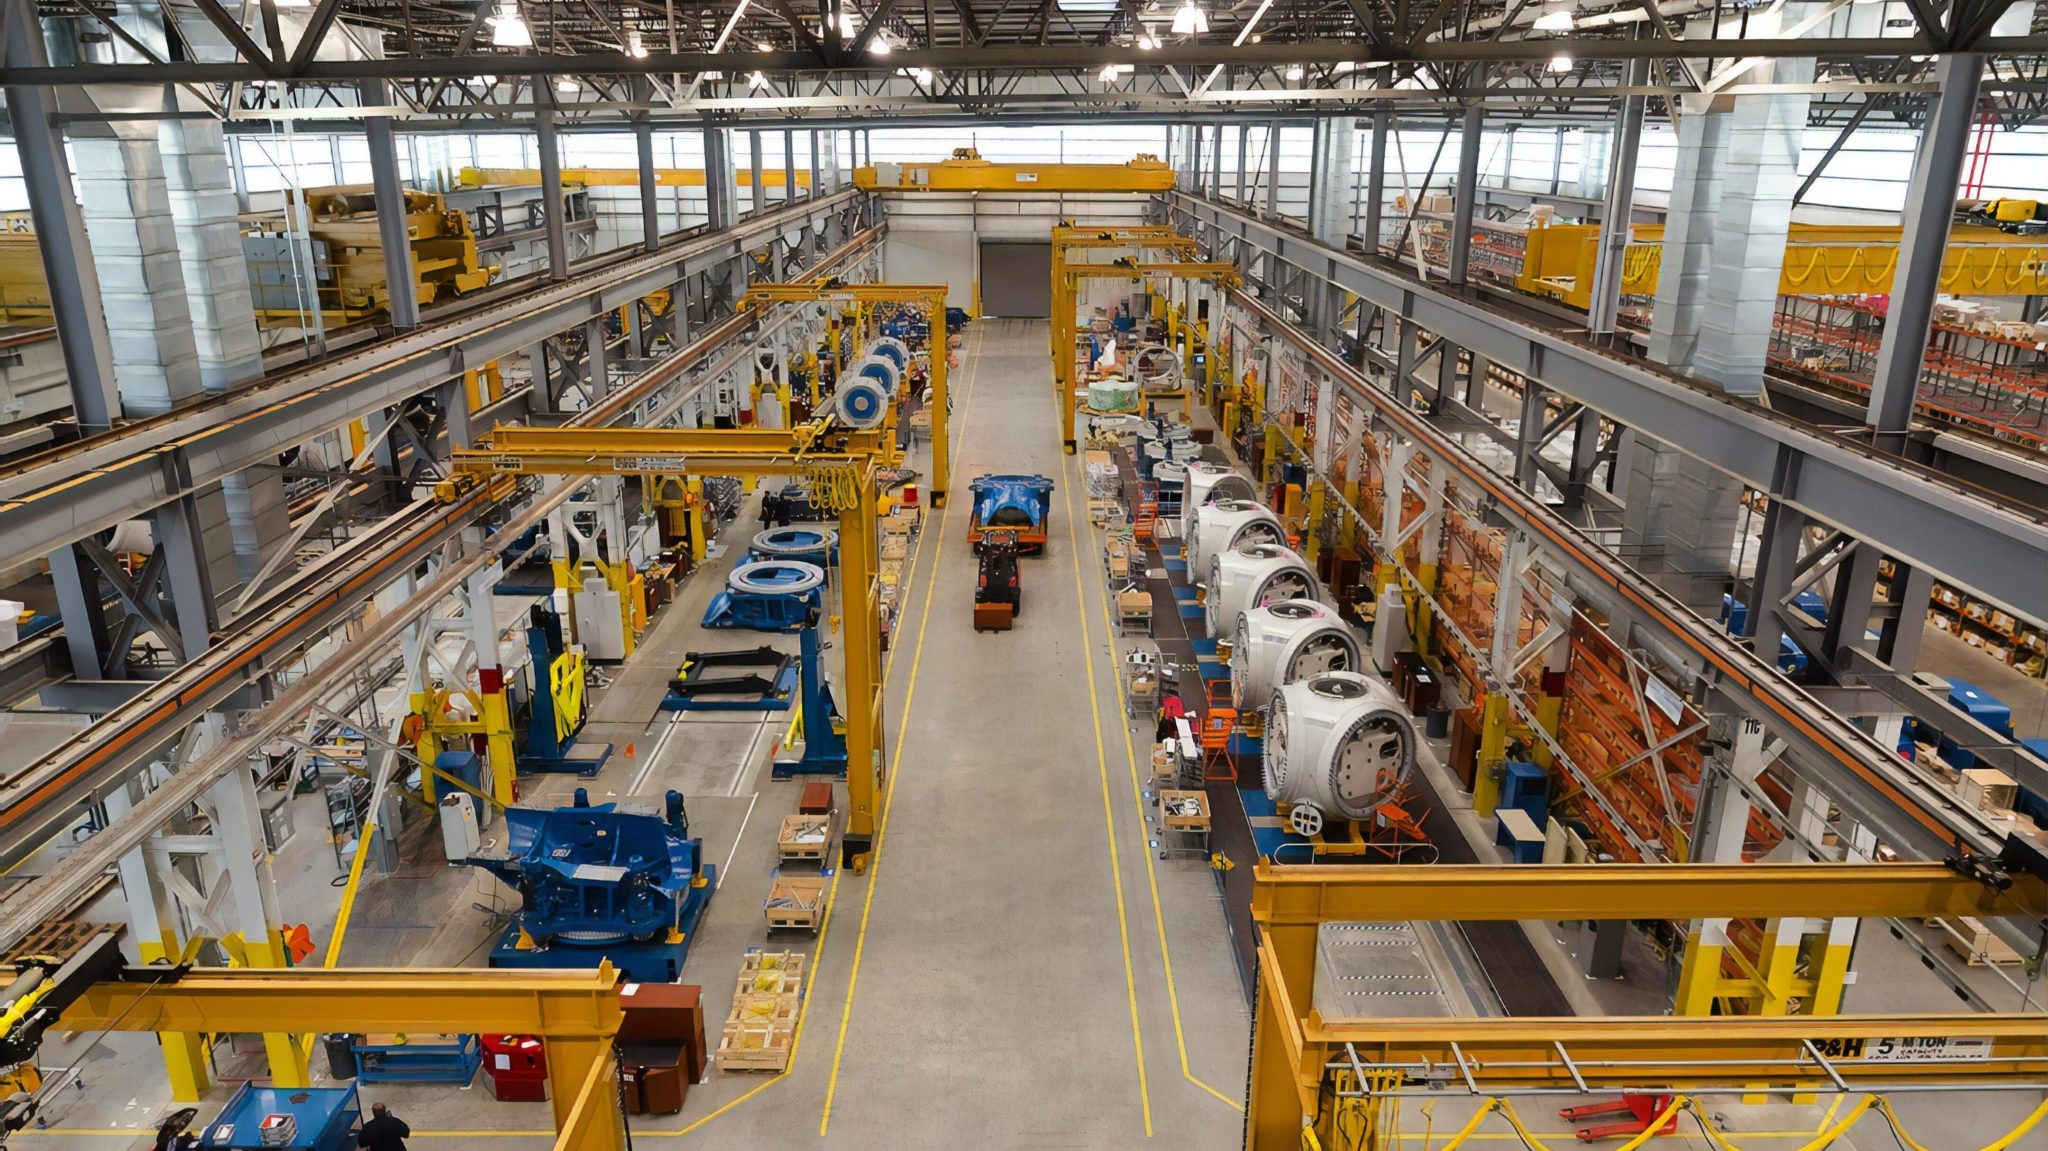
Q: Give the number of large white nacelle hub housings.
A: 5